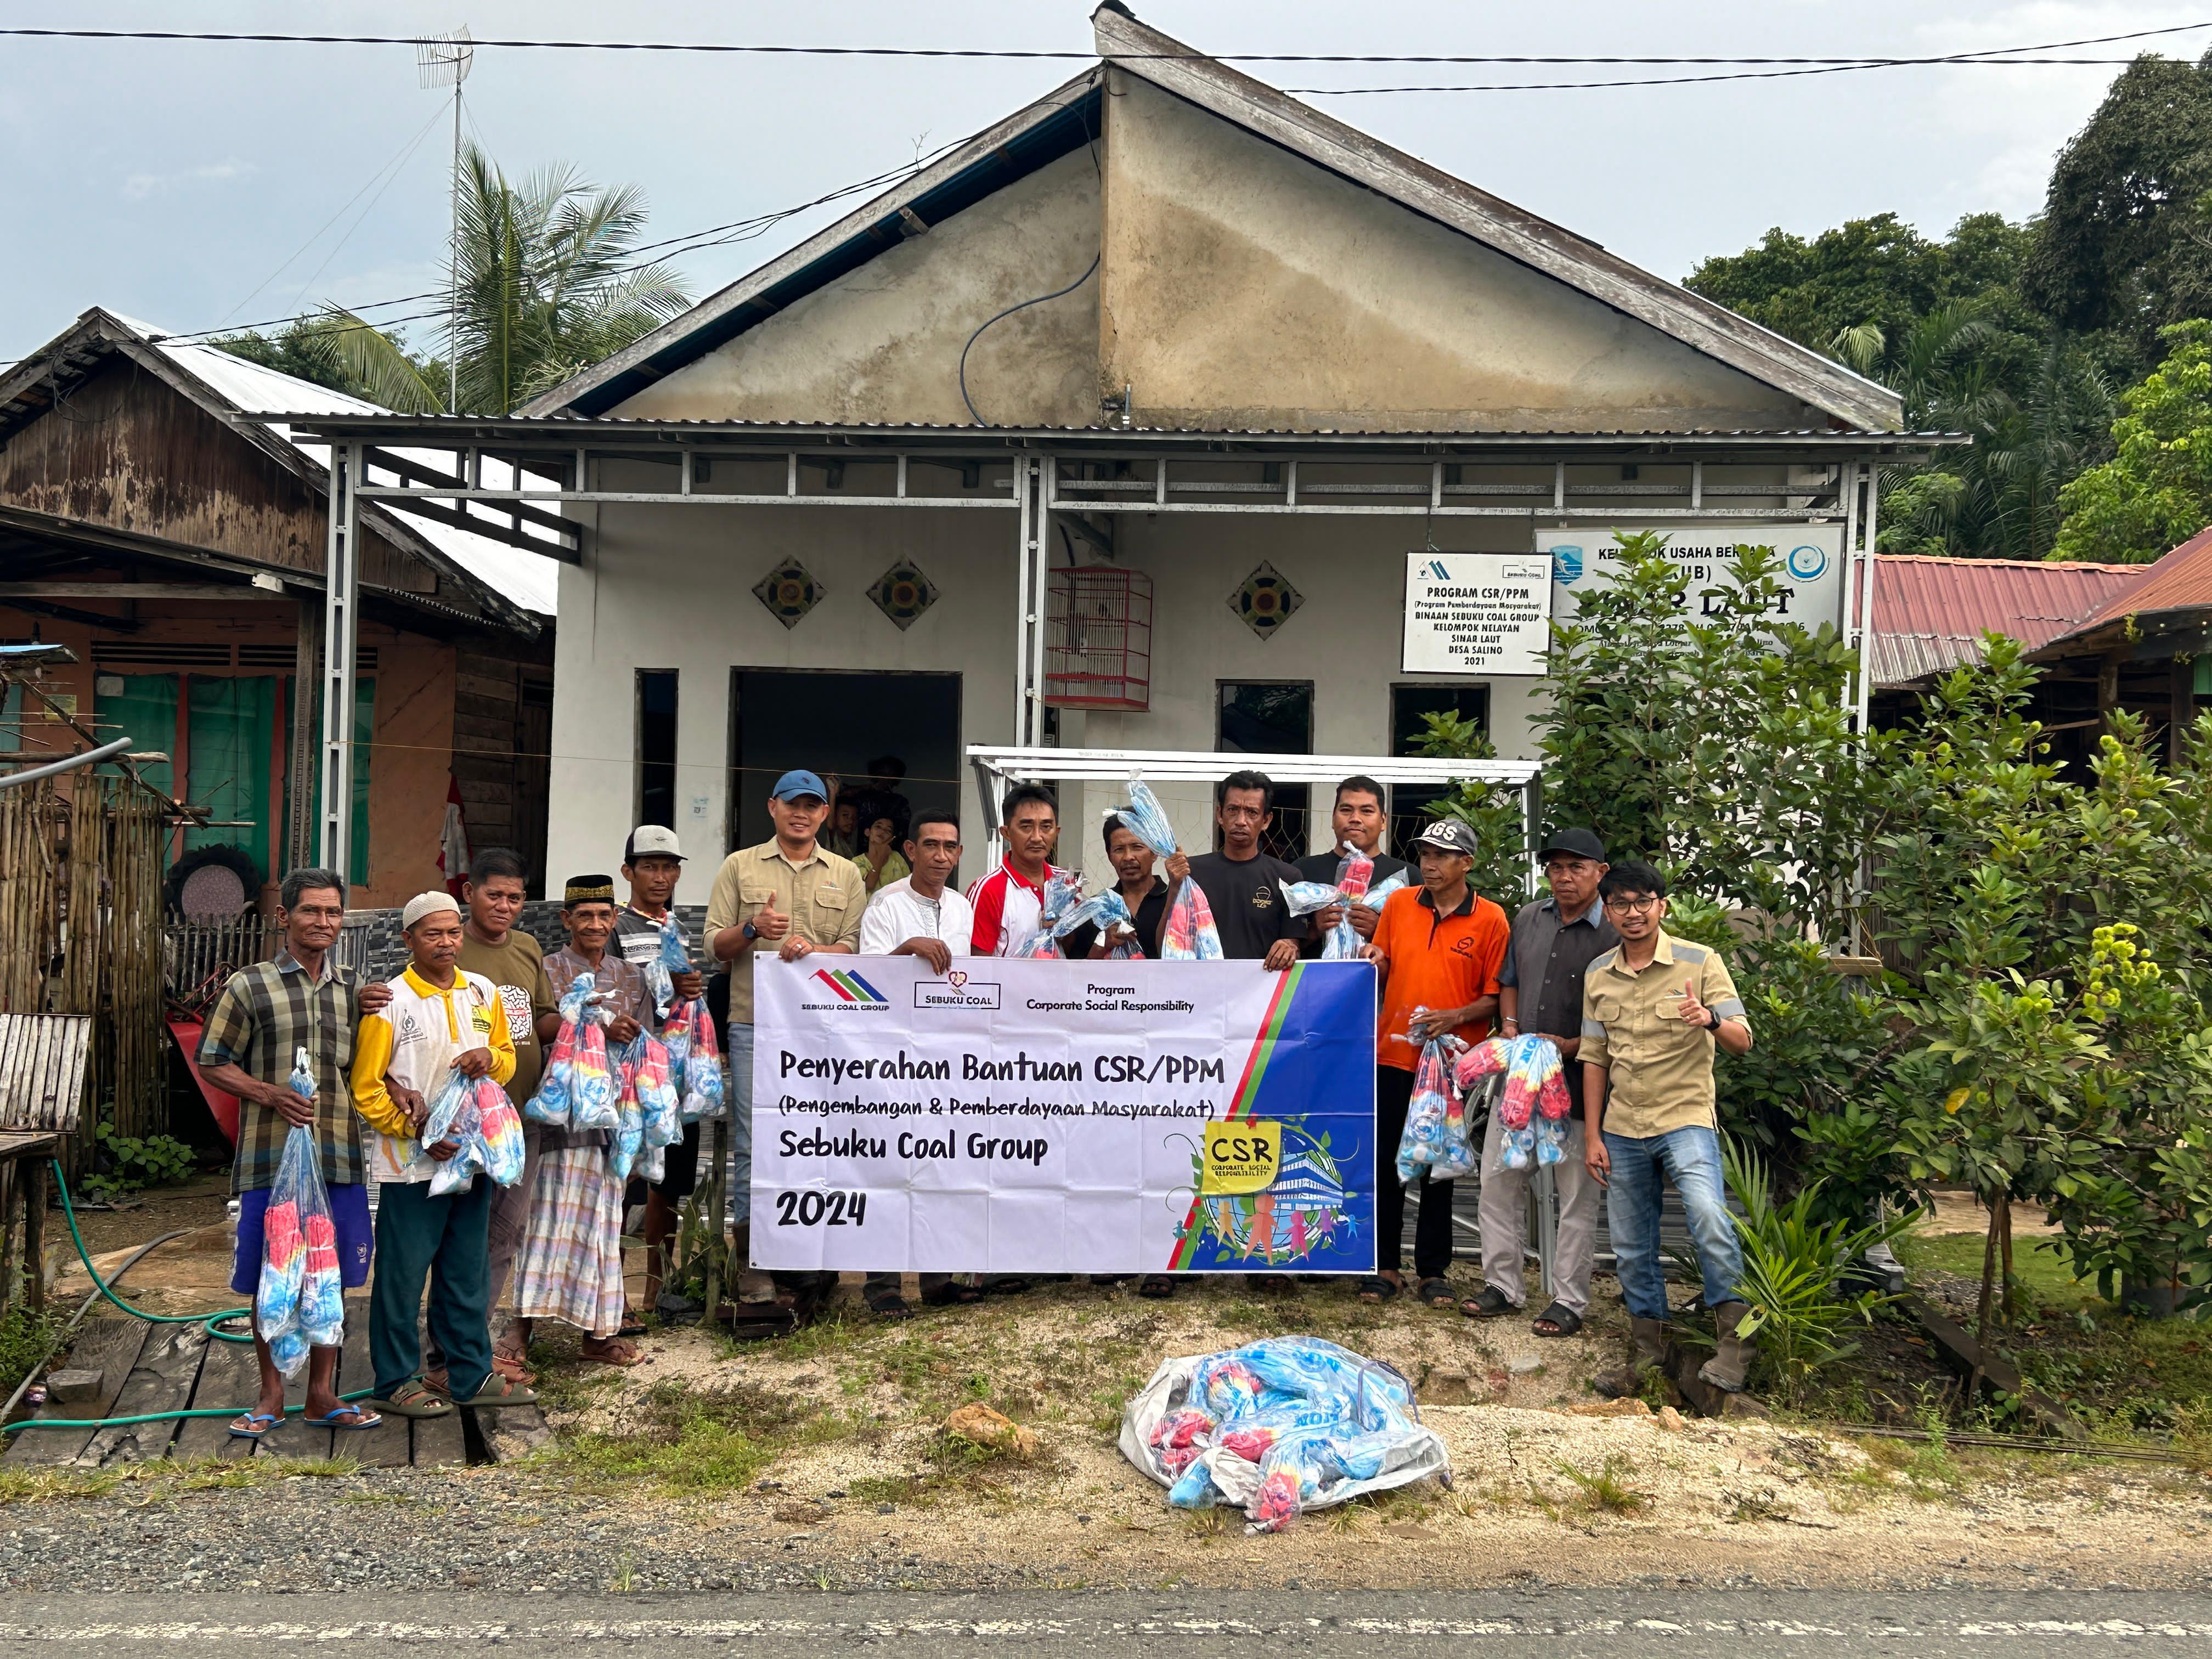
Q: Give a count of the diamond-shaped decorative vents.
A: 3